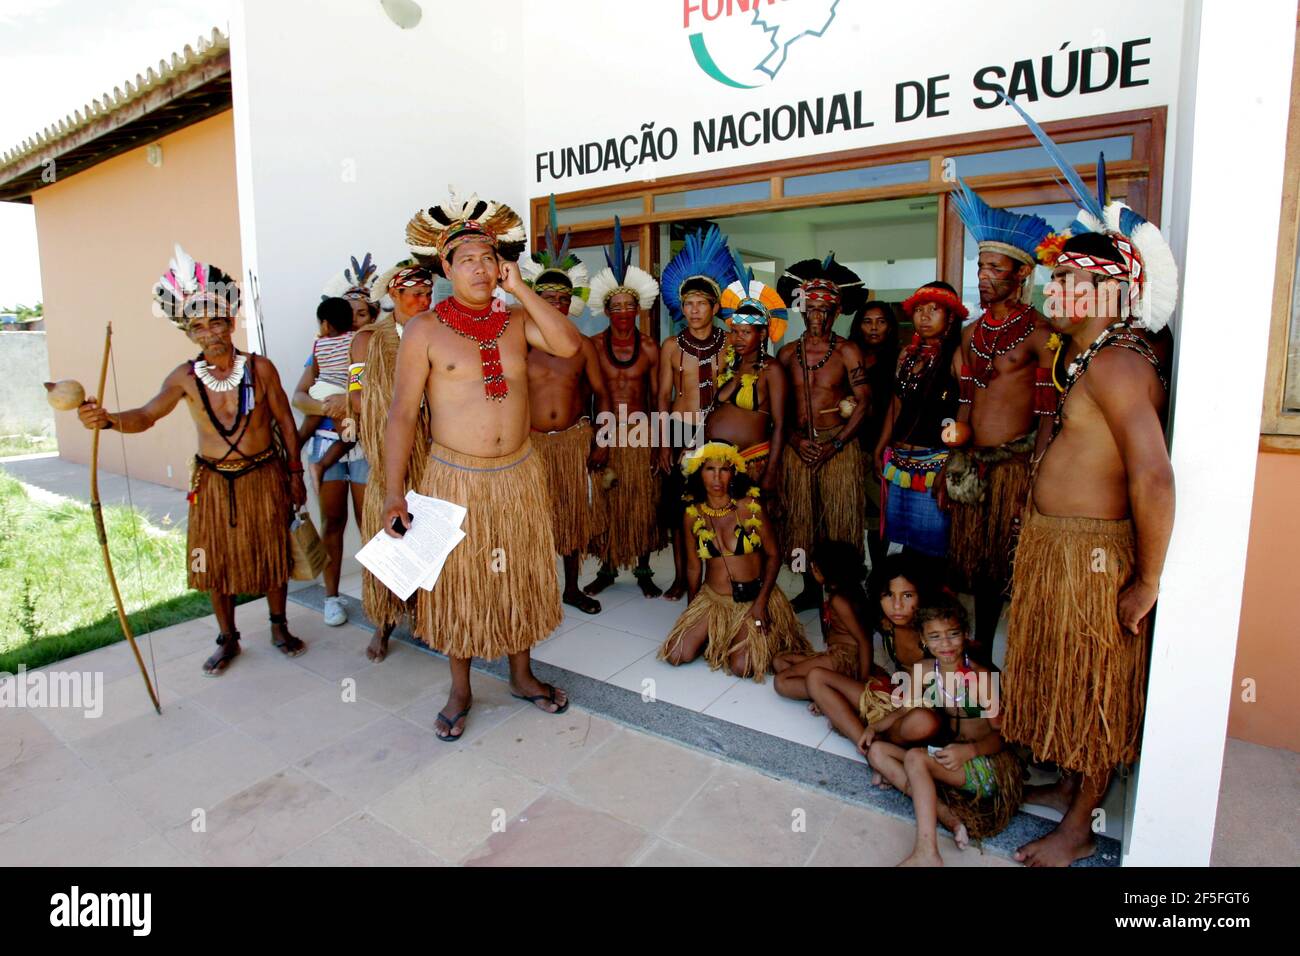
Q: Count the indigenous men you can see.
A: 9